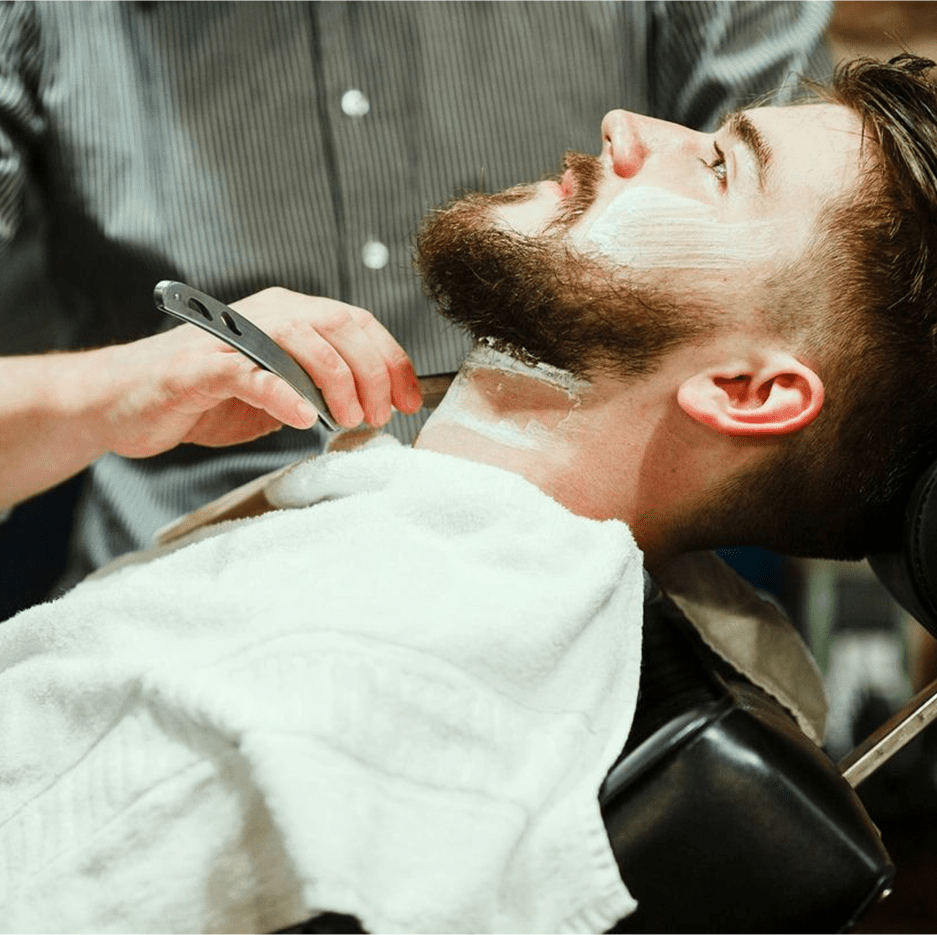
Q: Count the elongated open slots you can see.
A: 2